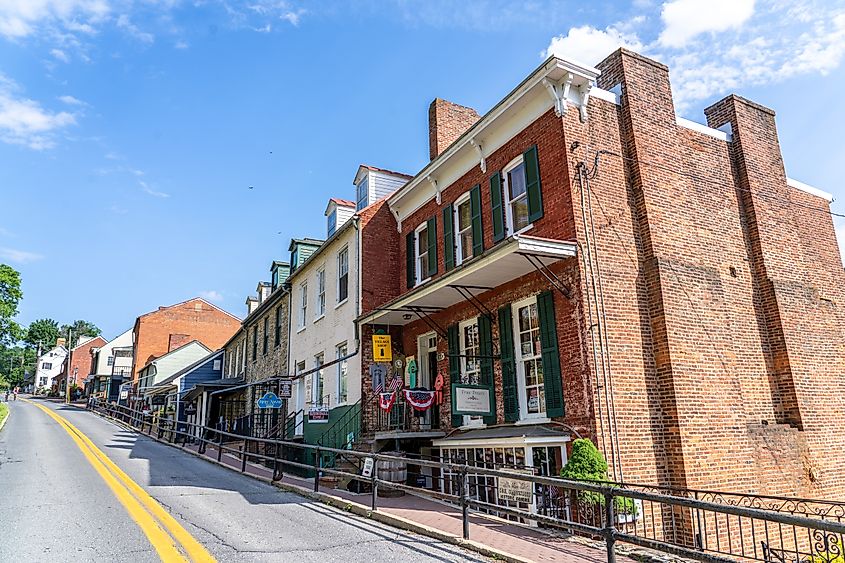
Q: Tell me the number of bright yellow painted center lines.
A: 2